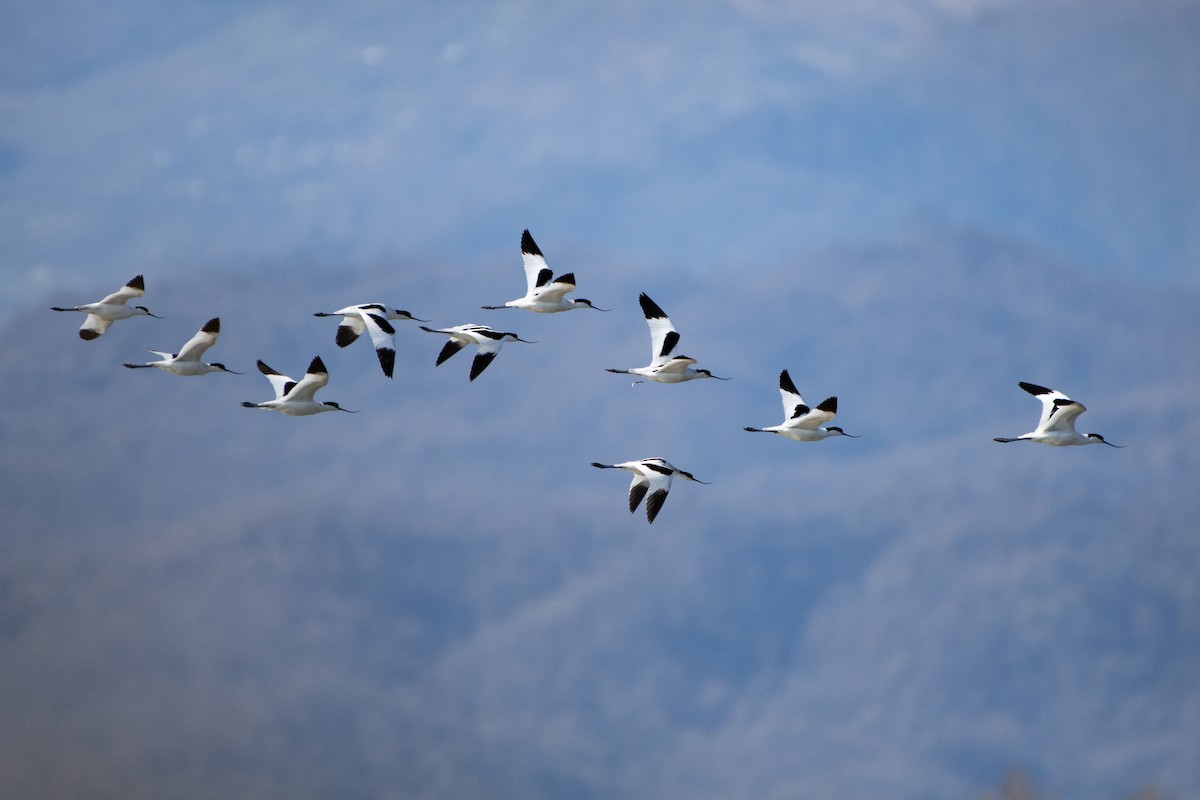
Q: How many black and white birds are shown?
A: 10